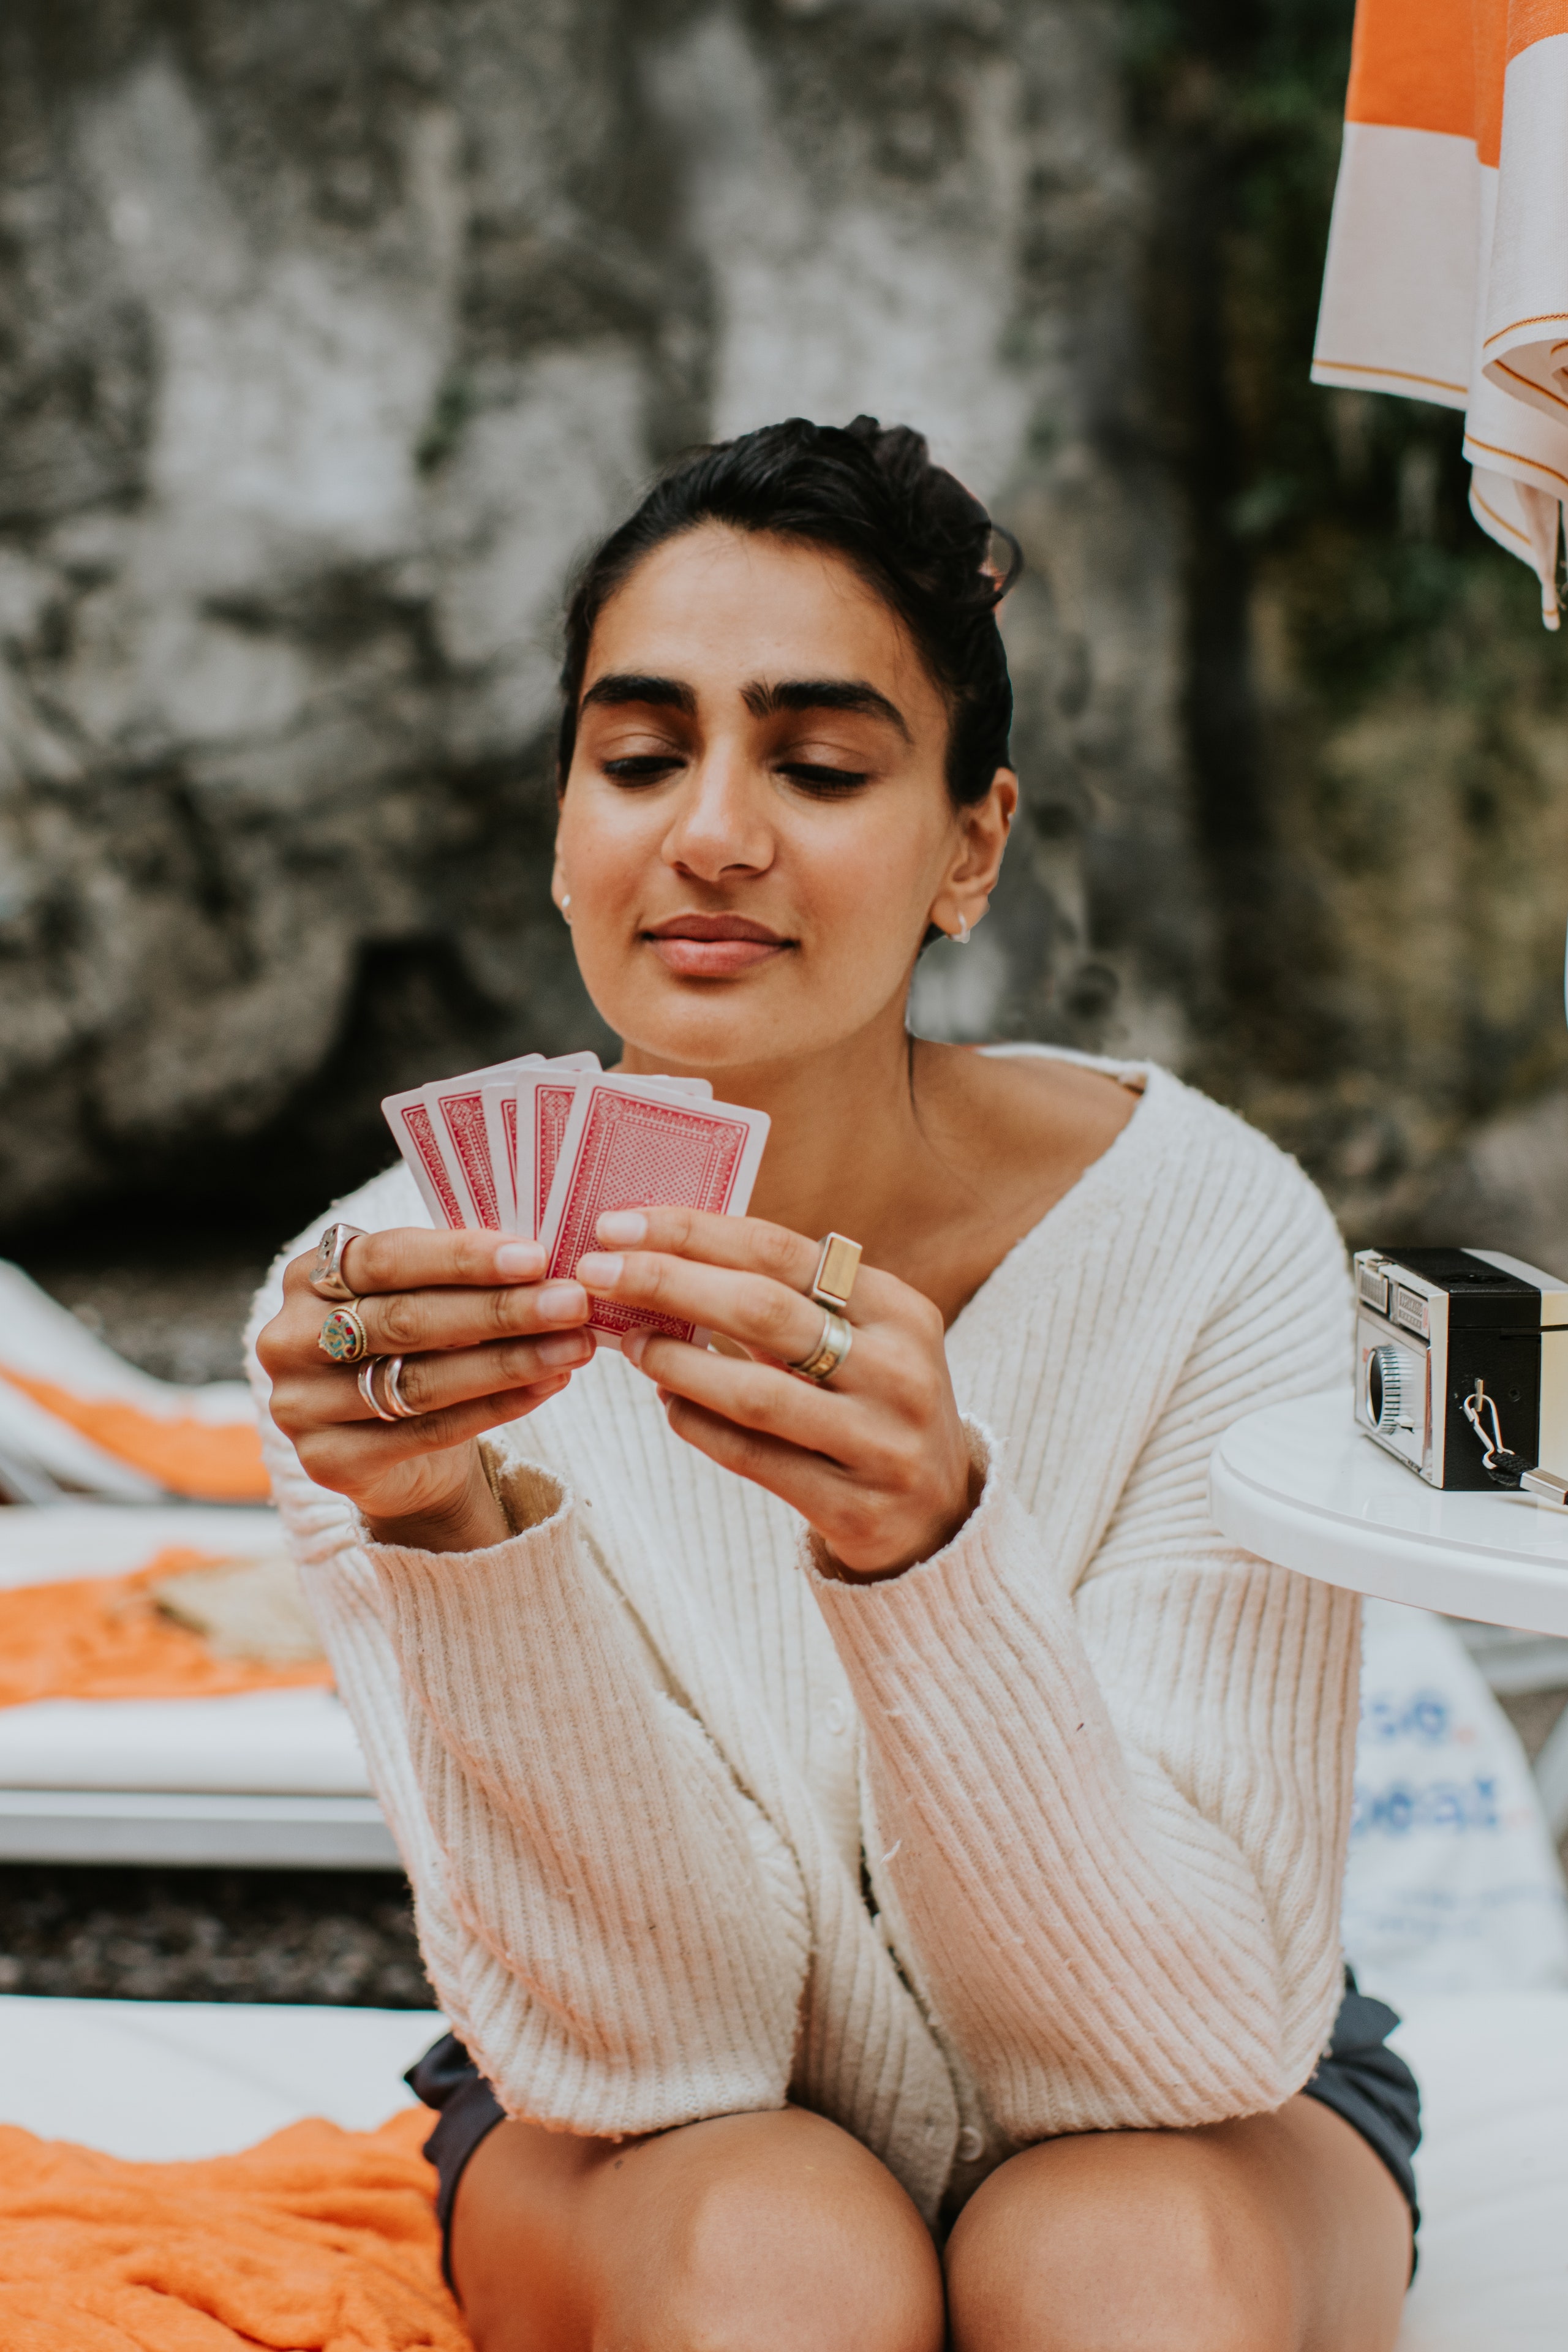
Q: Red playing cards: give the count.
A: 5